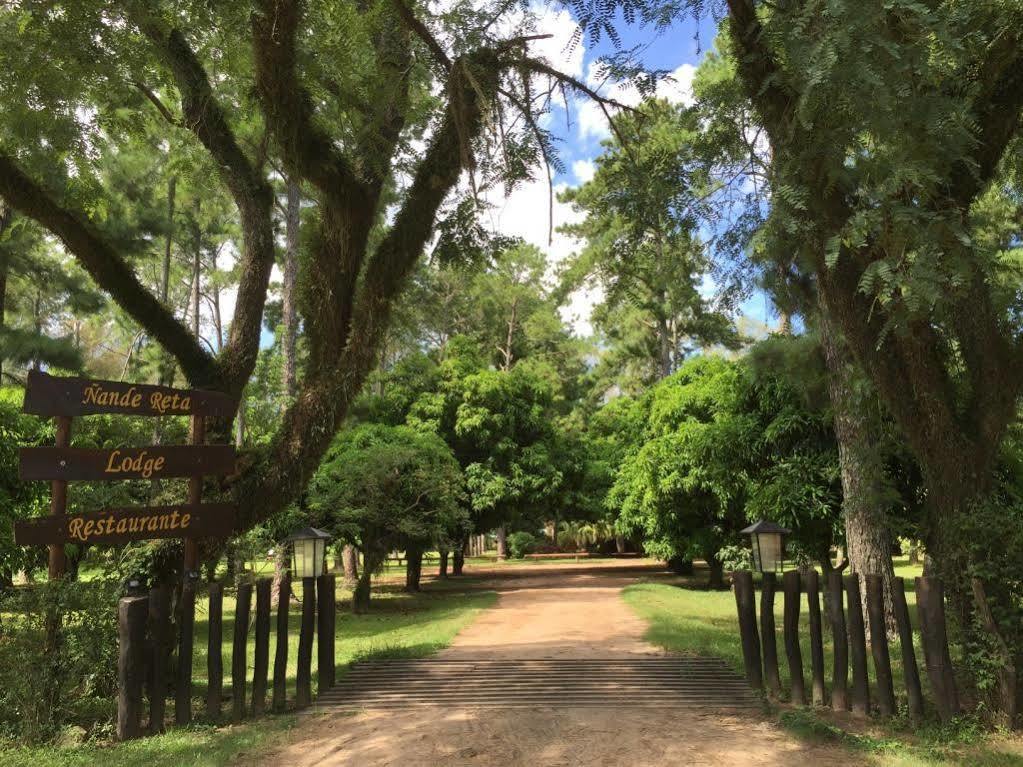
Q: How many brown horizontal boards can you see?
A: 3